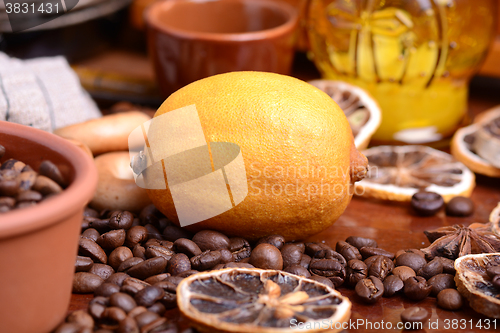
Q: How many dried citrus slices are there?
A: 6